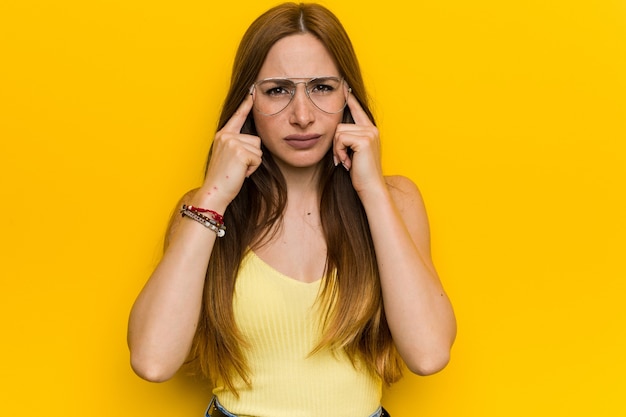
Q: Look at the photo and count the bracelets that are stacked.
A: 3